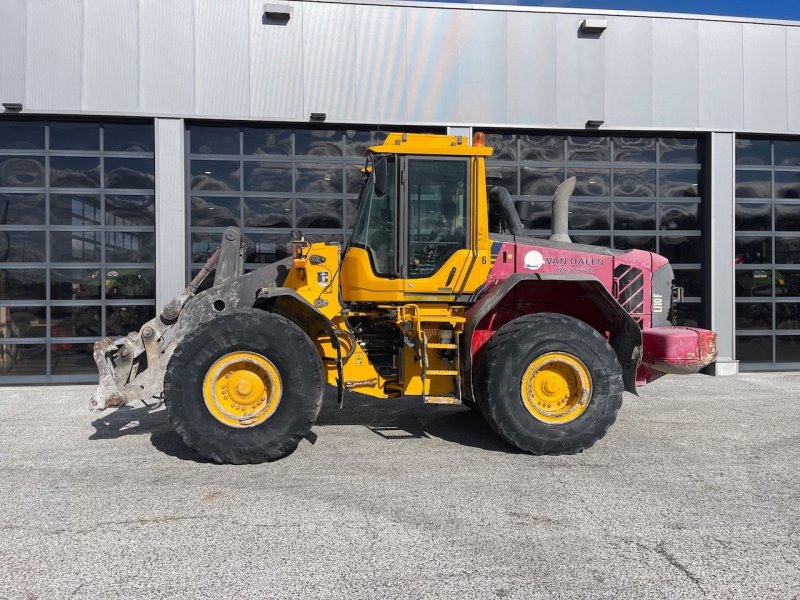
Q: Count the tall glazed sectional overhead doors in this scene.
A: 4